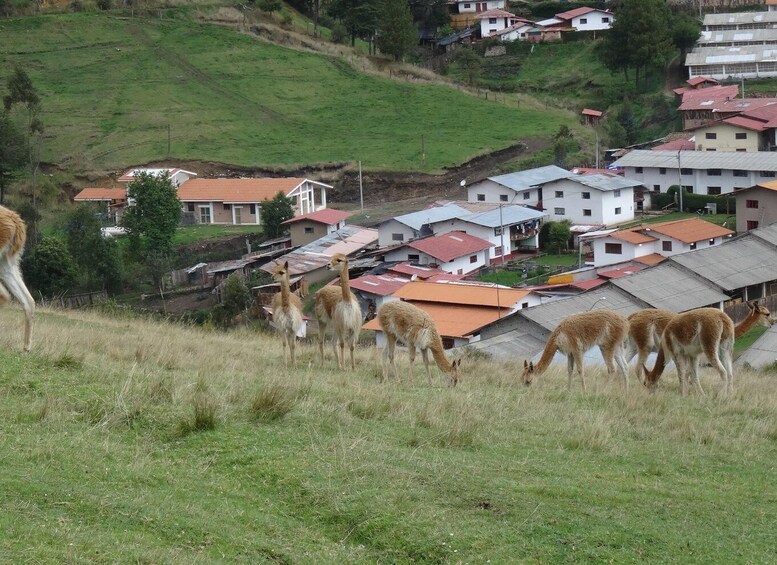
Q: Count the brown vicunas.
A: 7